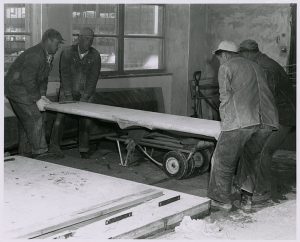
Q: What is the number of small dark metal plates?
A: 2